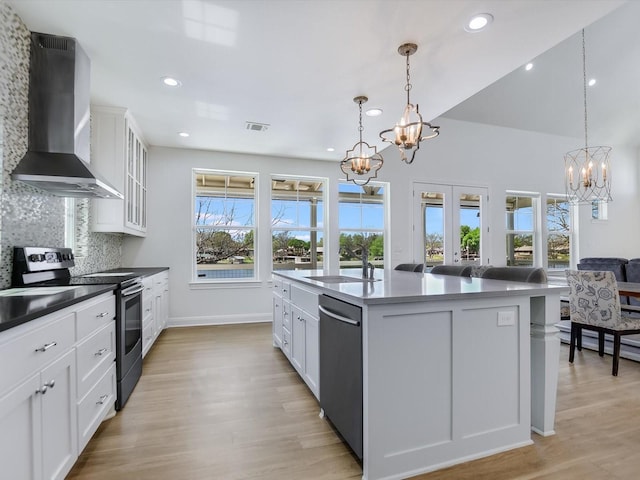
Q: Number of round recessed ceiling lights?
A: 7